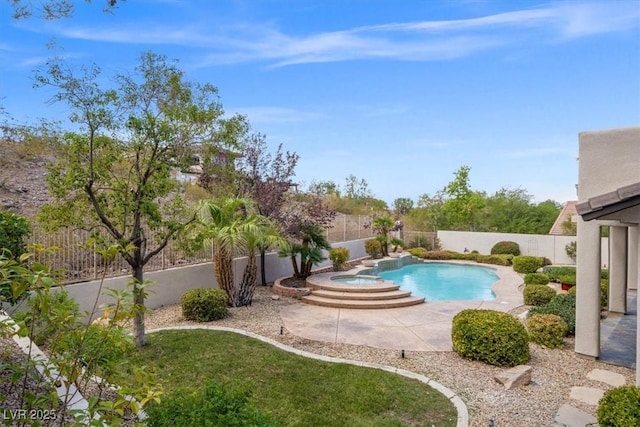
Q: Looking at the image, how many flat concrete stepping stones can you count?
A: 3